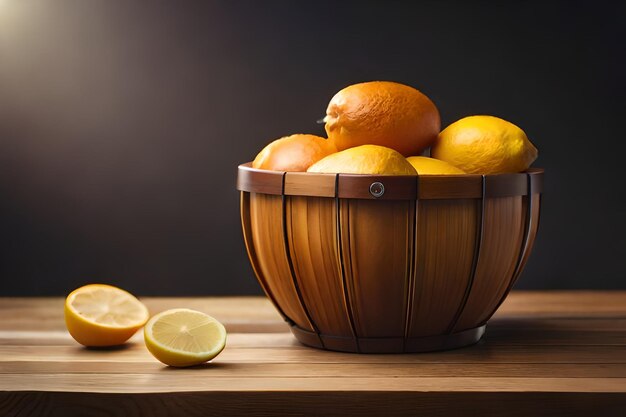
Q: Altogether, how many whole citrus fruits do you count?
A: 5